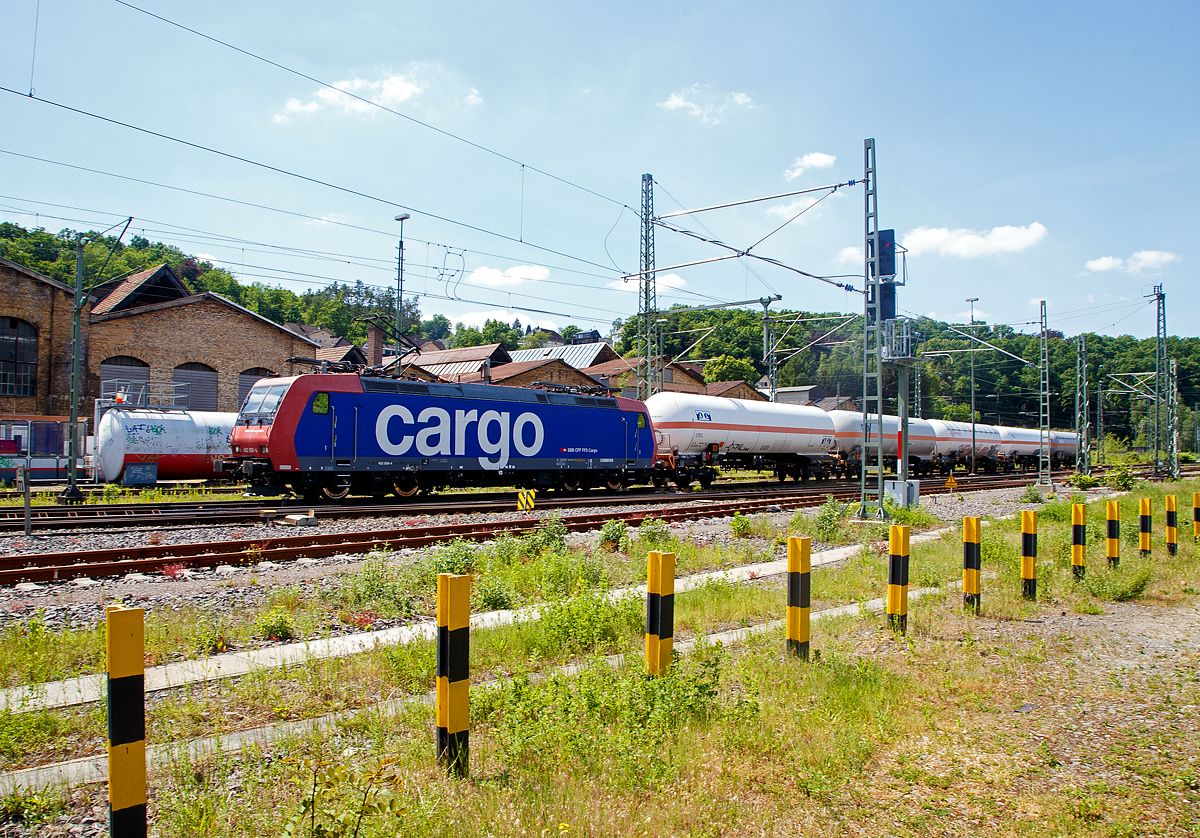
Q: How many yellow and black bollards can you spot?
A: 12